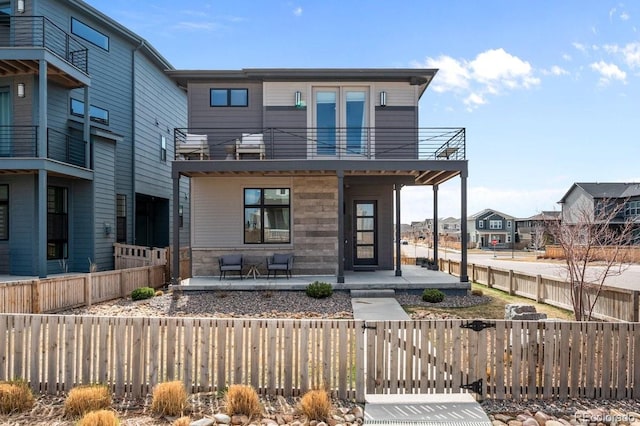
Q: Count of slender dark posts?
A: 5